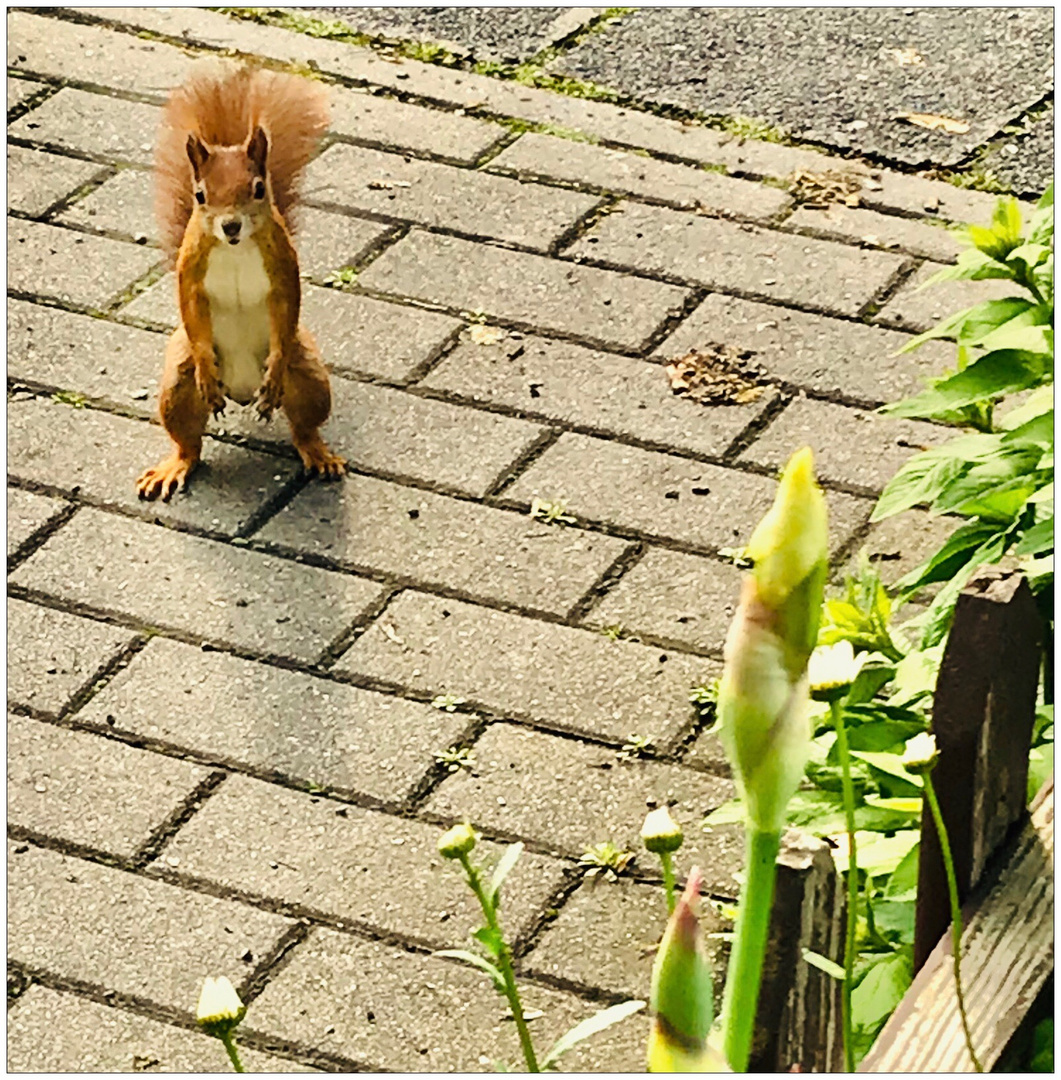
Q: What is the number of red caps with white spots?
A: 0